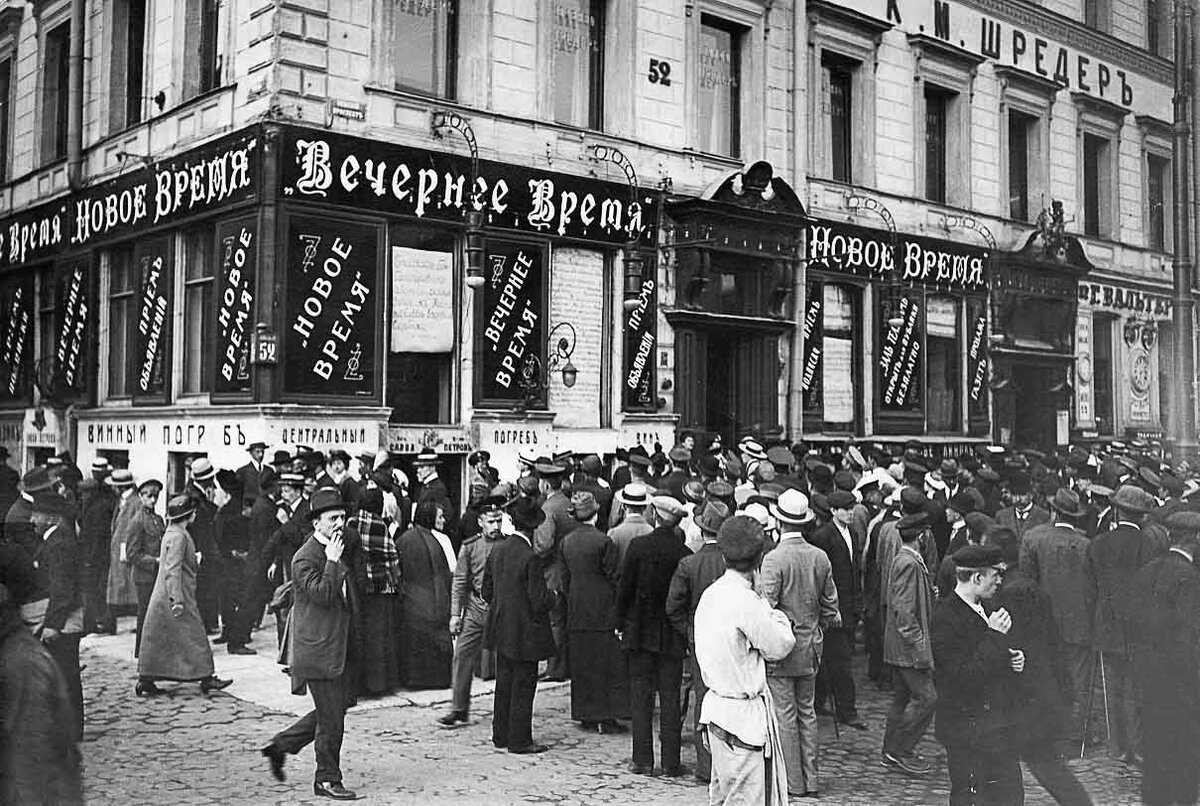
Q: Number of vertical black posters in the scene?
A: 10